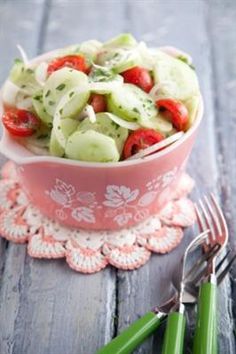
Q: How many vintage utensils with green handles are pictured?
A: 3